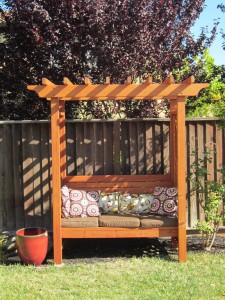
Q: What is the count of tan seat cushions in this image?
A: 3